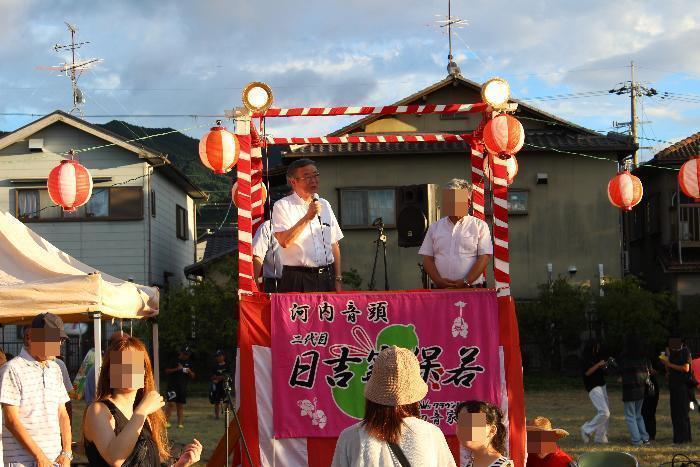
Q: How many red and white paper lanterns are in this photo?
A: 7